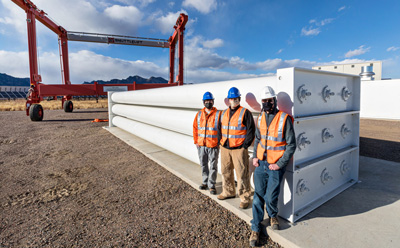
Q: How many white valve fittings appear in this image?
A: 9